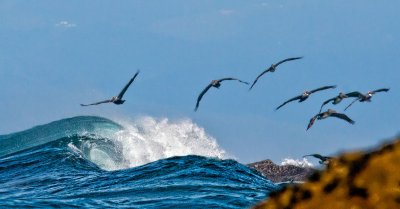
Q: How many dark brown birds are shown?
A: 8